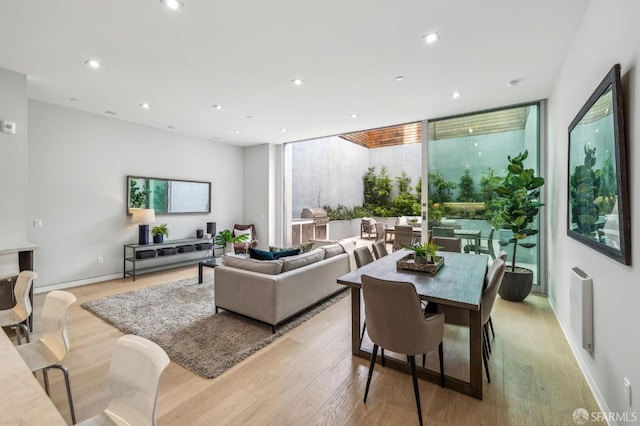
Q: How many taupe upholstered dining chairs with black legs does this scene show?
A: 6